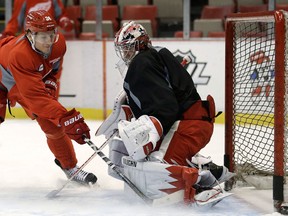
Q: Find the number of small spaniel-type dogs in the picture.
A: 0